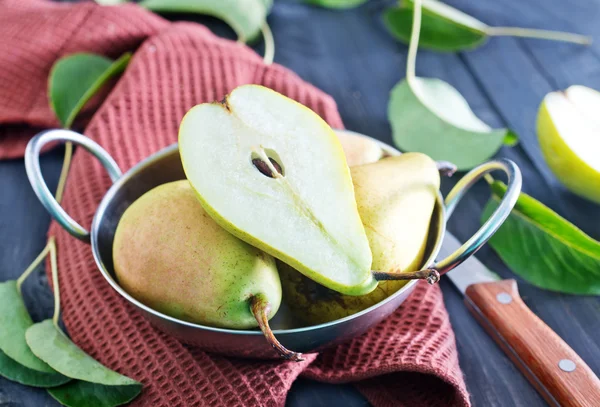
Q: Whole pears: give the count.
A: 3